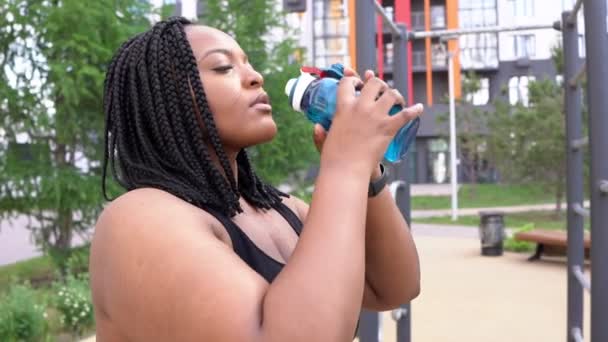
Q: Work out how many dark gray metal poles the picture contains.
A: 4